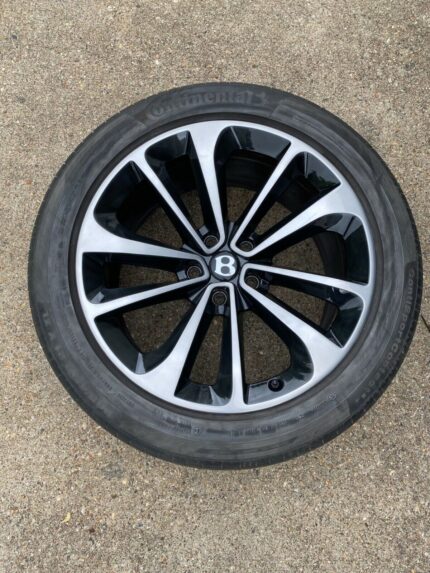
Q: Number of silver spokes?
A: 10